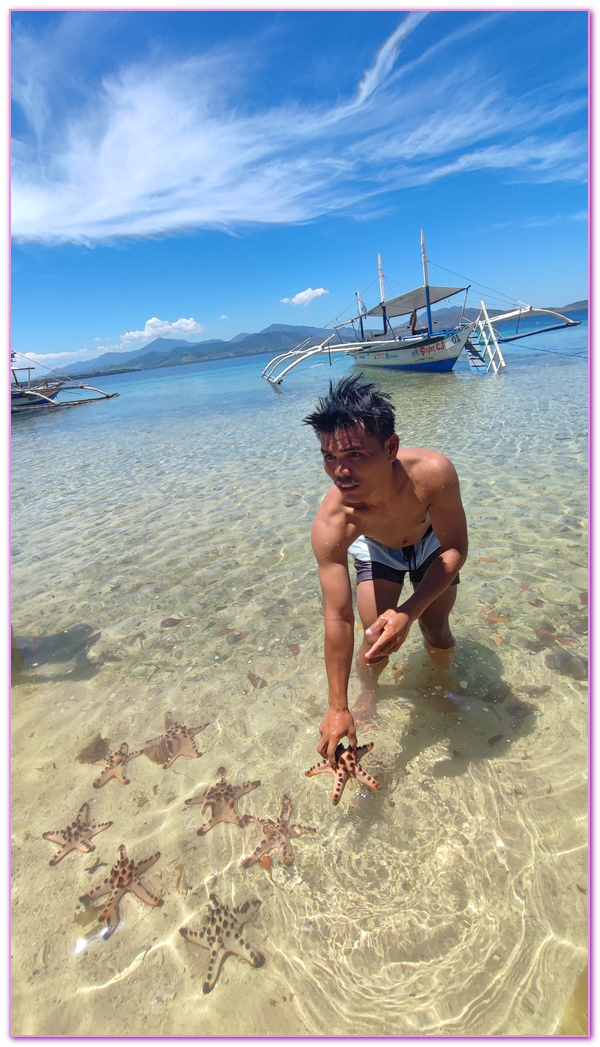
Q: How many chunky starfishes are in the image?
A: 8